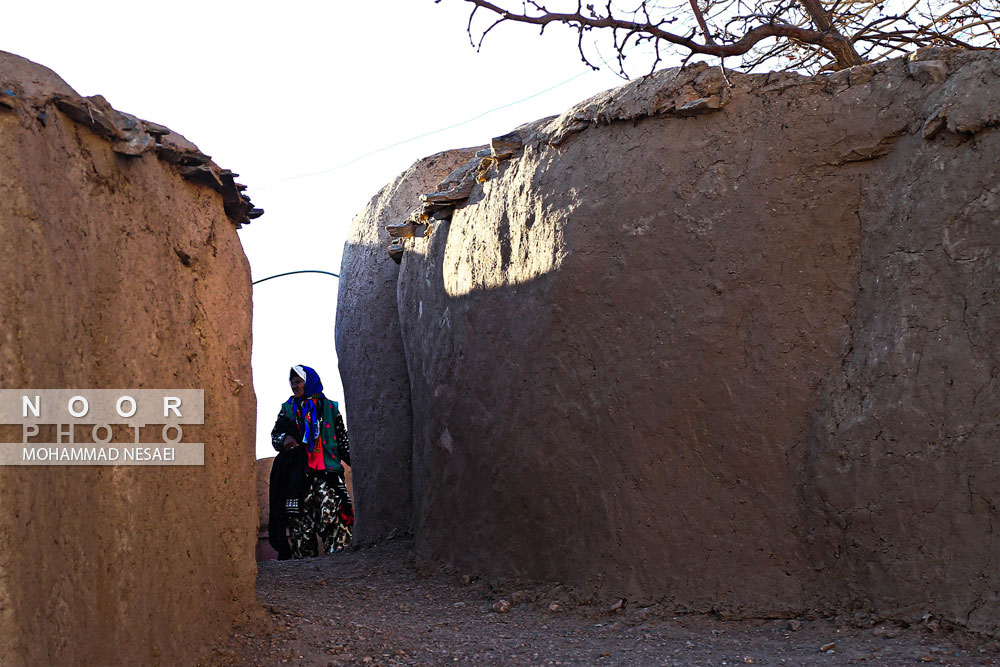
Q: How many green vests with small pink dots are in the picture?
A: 1